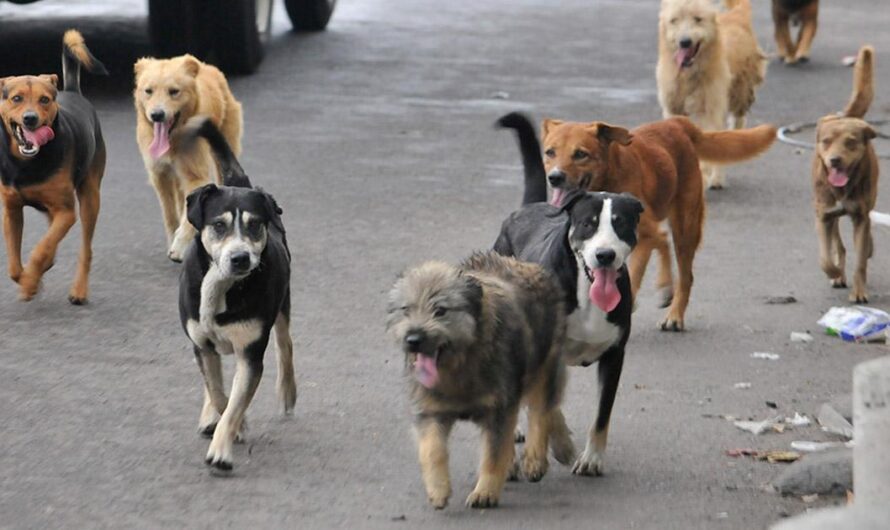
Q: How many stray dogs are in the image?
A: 9